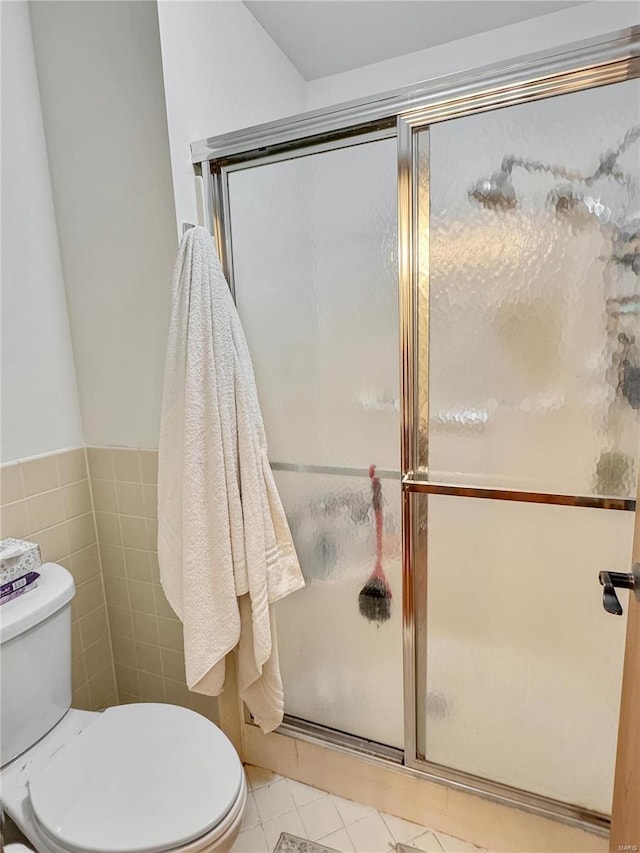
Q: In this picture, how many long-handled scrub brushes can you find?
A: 1